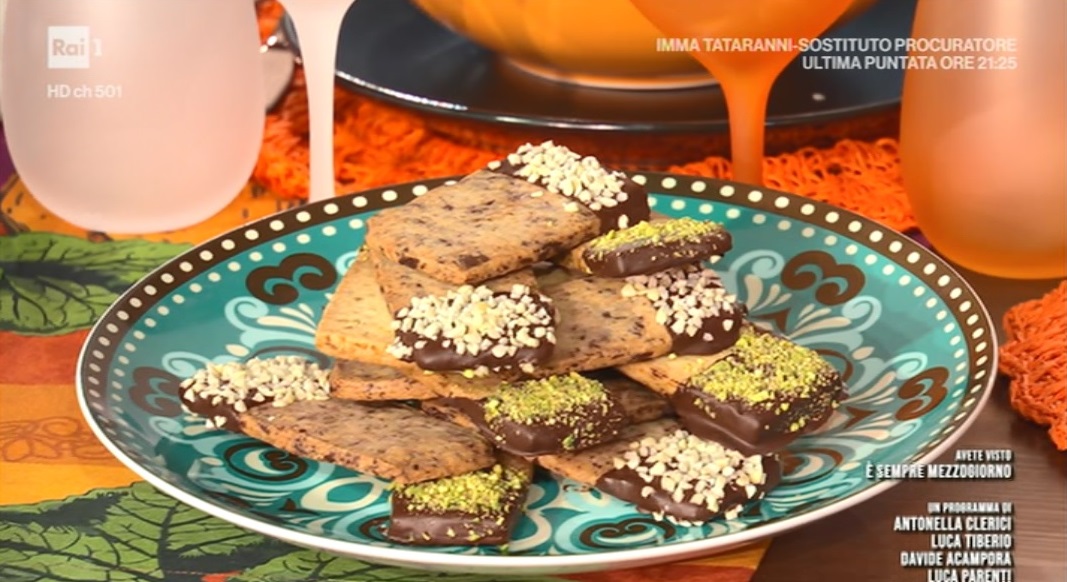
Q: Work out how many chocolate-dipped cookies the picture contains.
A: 9